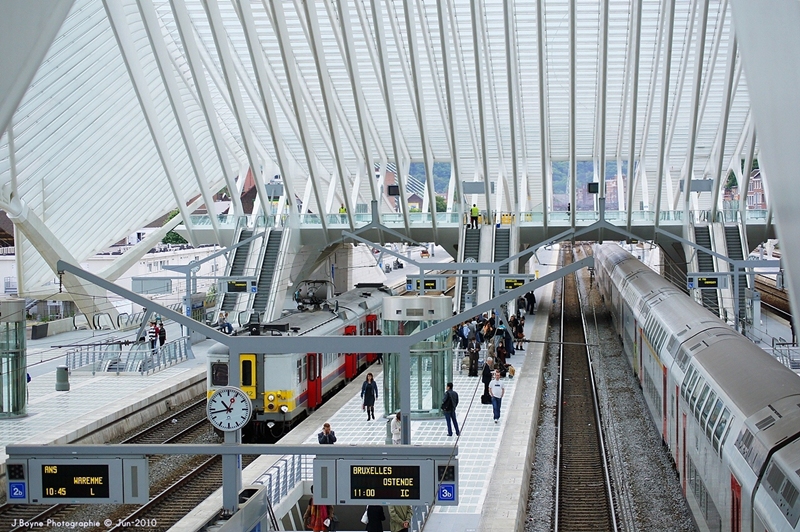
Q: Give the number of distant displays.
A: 4